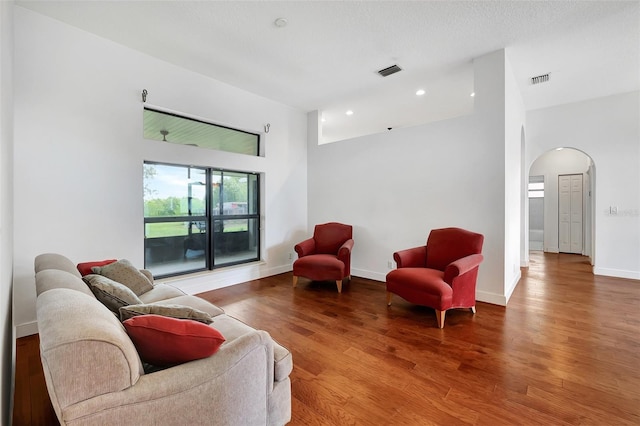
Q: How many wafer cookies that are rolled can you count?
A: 0